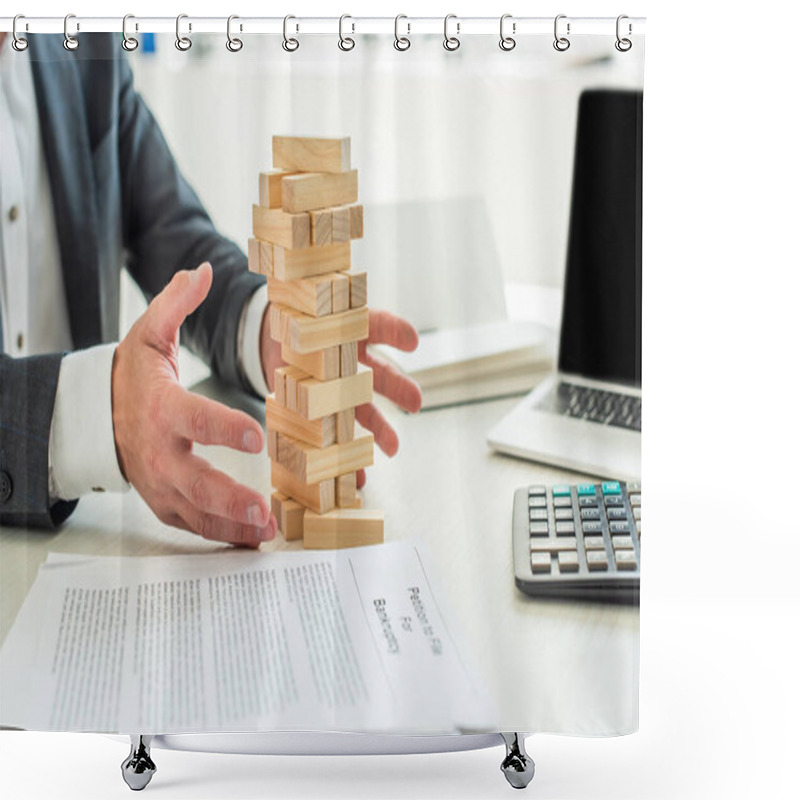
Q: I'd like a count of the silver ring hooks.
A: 12